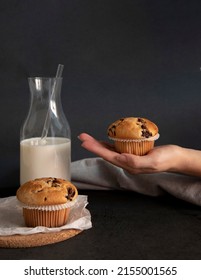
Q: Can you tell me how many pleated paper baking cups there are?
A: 2